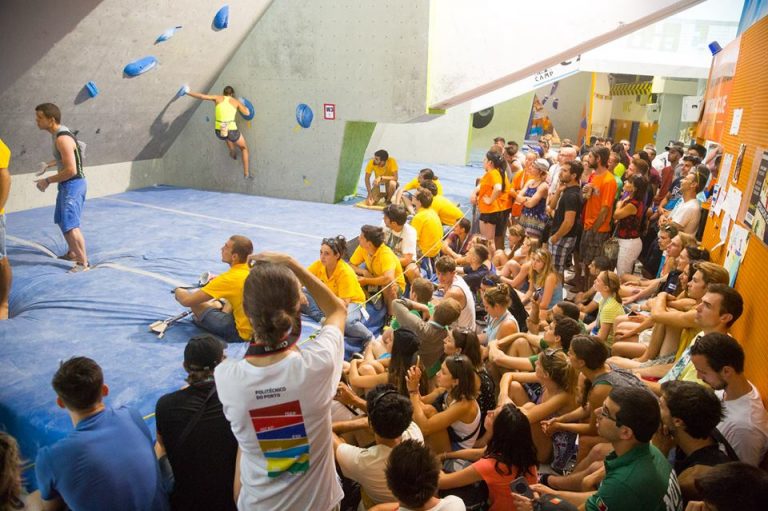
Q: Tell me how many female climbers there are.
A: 1